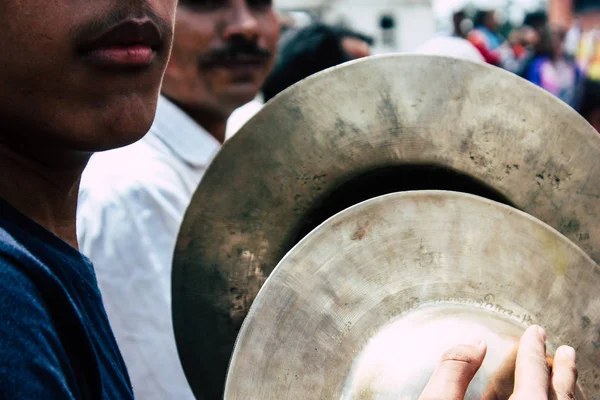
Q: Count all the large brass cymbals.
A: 2